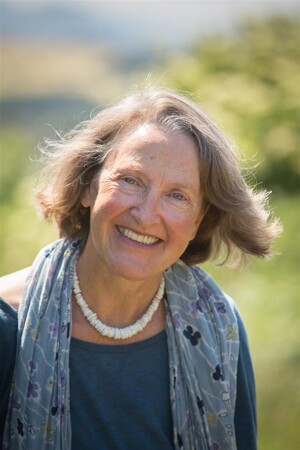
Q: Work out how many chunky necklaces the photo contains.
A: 1